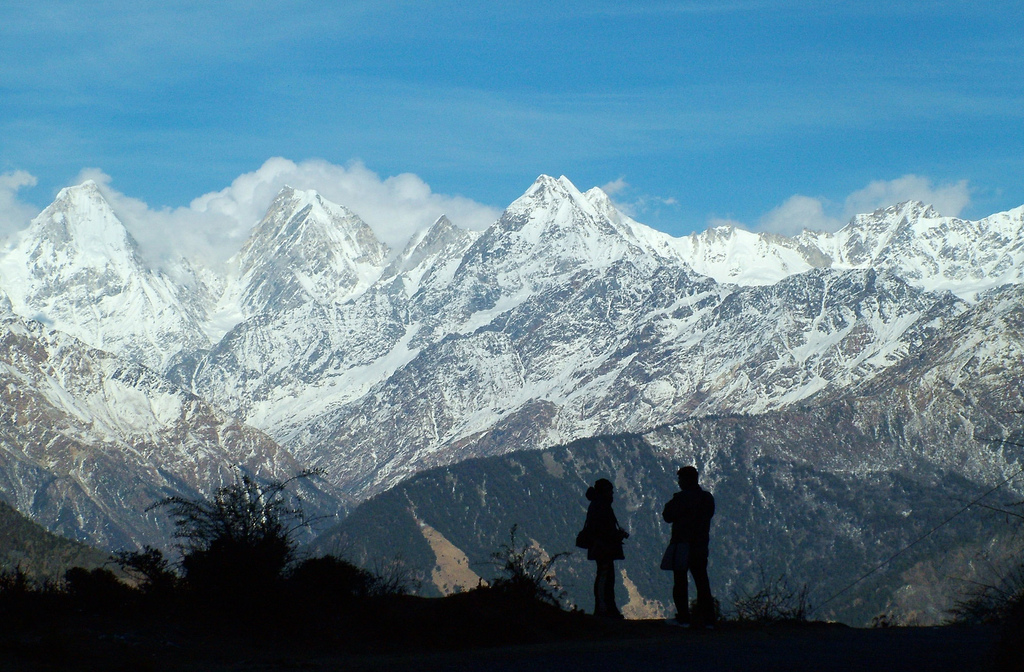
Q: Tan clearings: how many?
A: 3